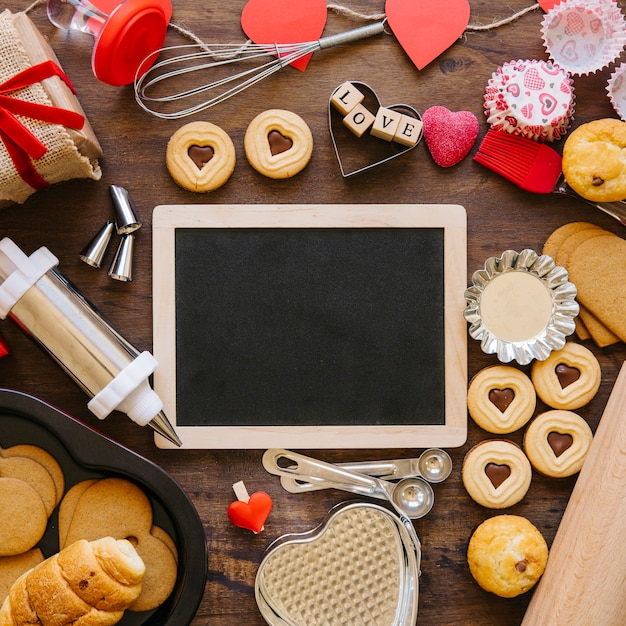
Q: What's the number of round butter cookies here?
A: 6